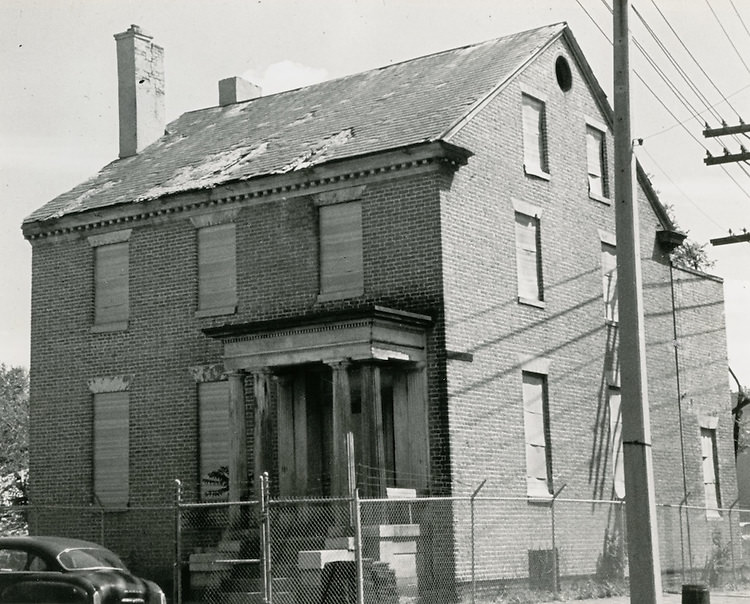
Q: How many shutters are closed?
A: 12